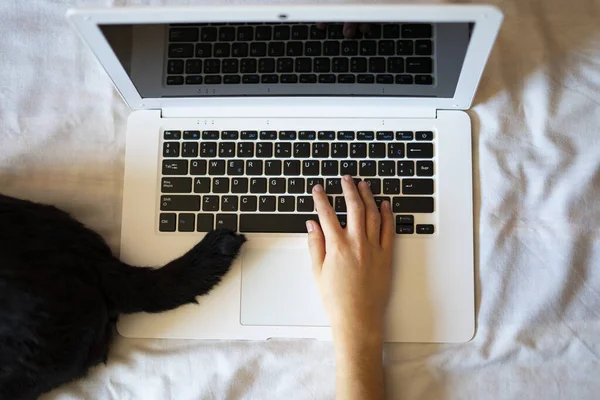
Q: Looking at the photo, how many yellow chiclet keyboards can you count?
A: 0